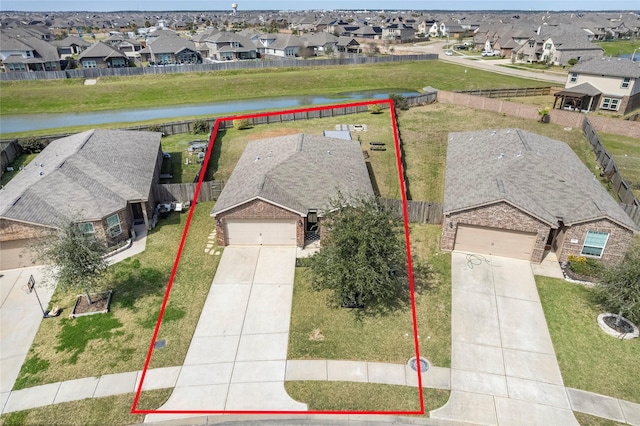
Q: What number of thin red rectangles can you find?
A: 1